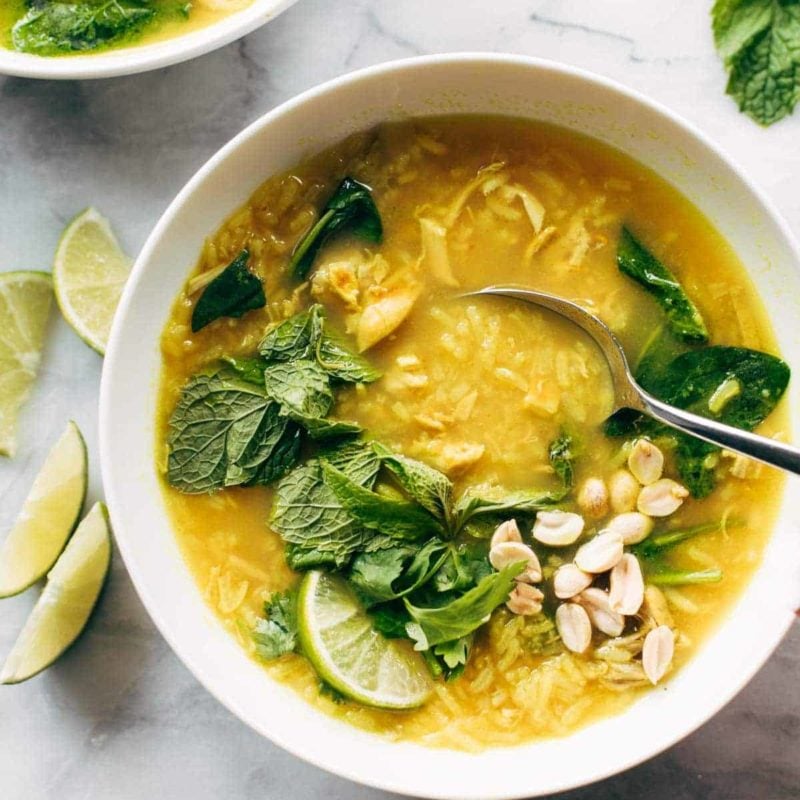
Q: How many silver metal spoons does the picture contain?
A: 1